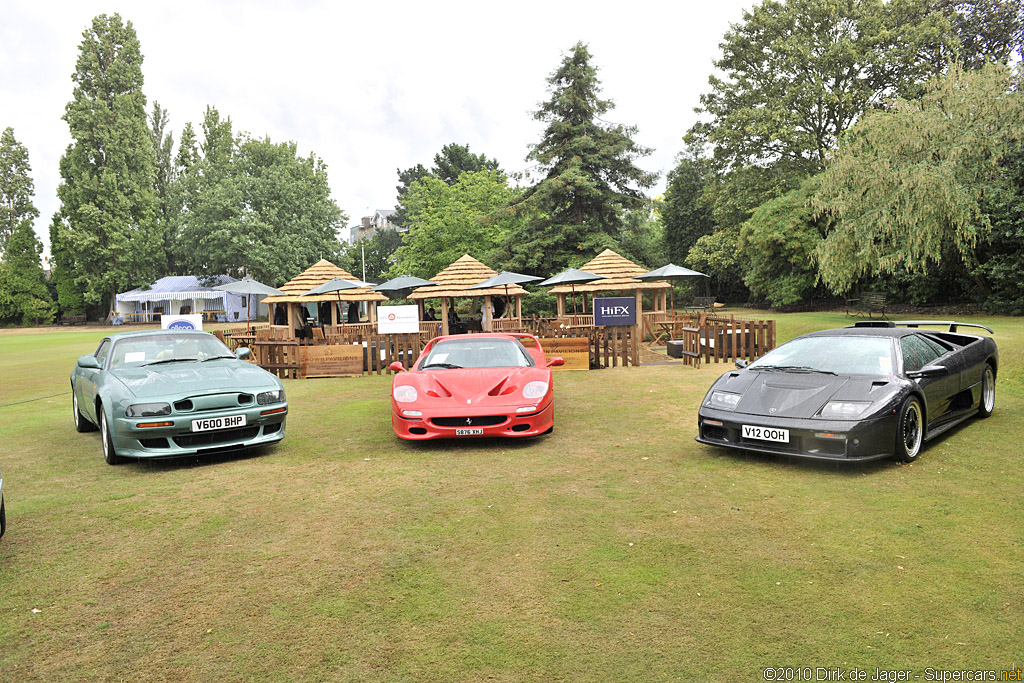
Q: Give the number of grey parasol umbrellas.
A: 6